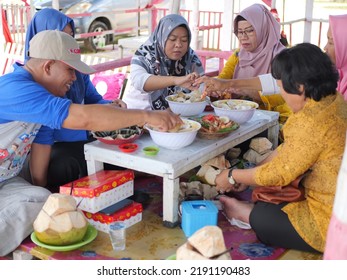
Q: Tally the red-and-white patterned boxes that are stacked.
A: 2